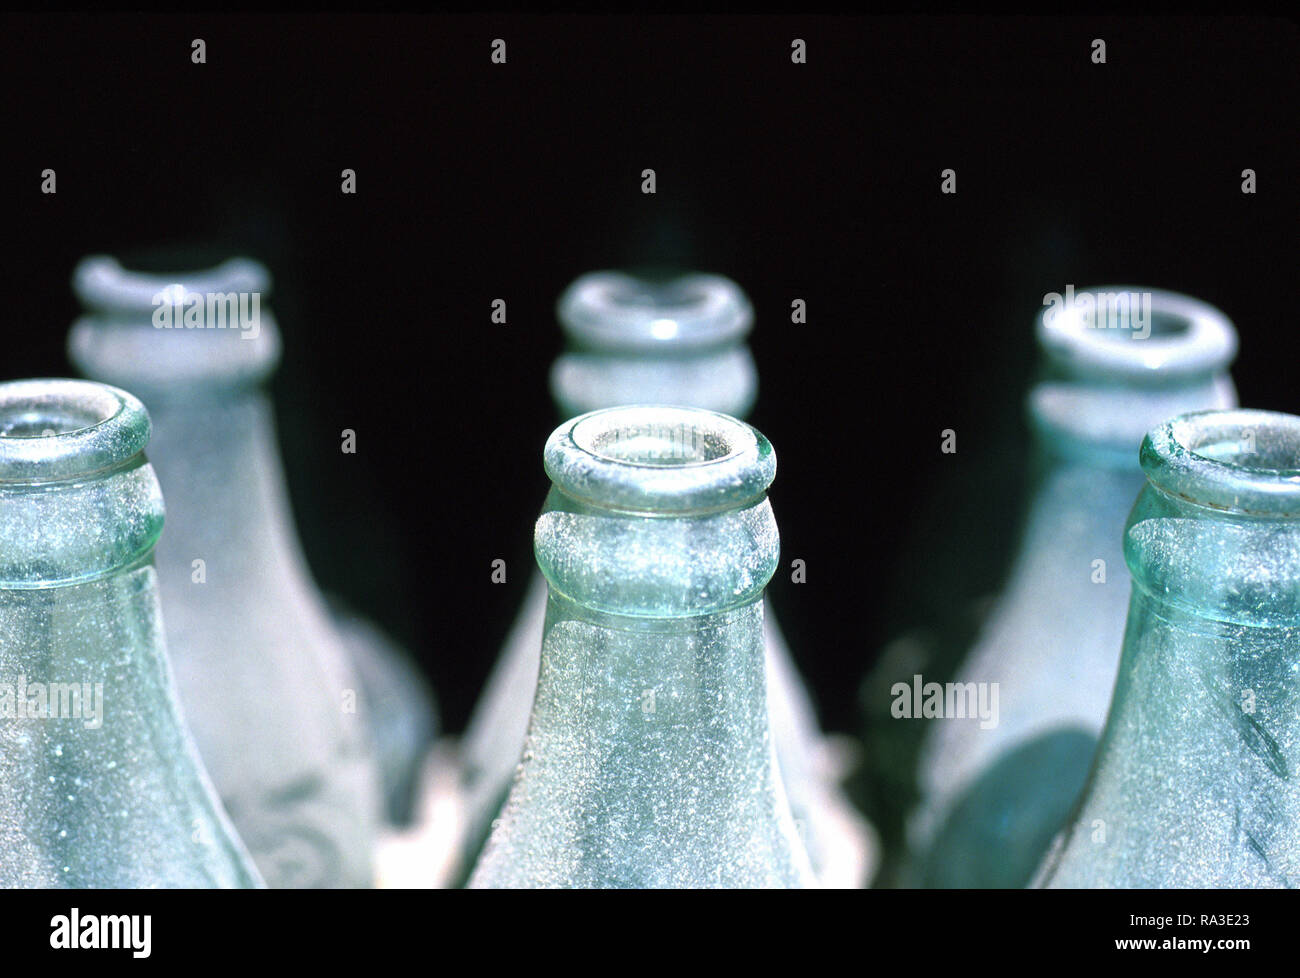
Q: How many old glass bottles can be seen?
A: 6